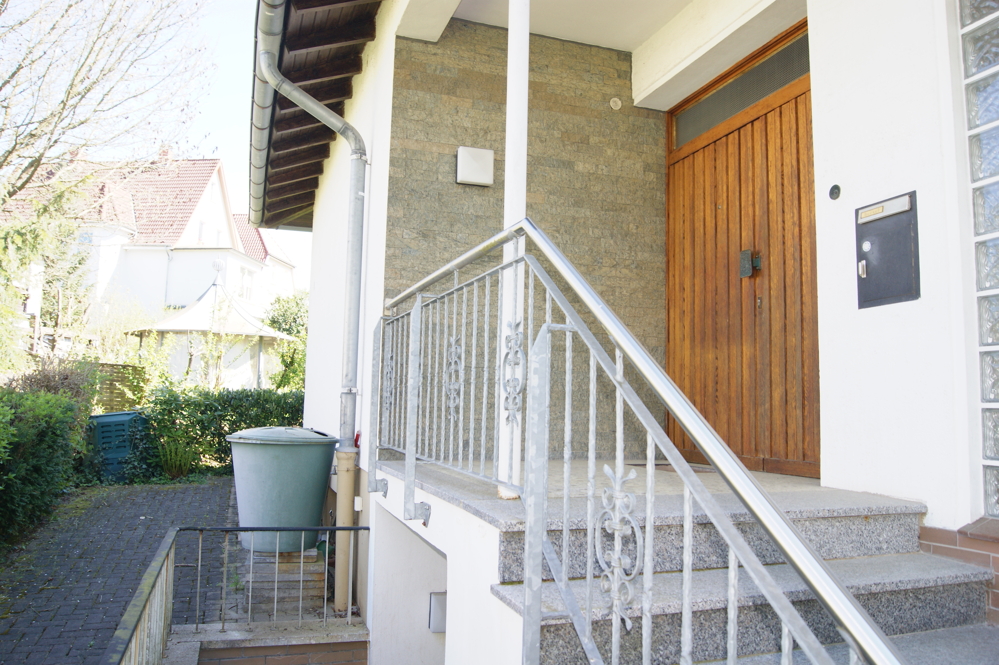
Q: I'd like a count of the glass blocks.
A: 10